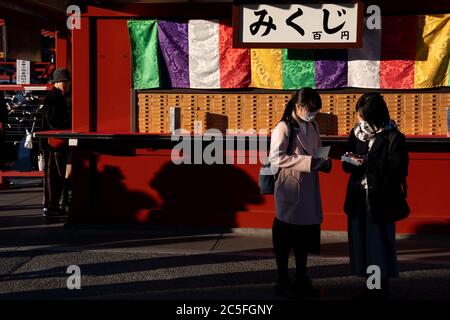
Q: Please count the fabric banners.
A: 10